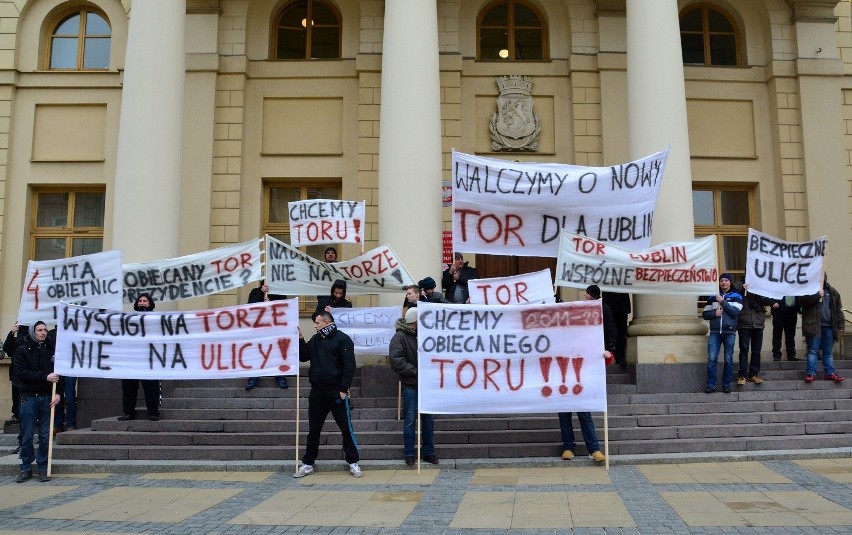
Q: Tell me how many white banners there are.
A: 11